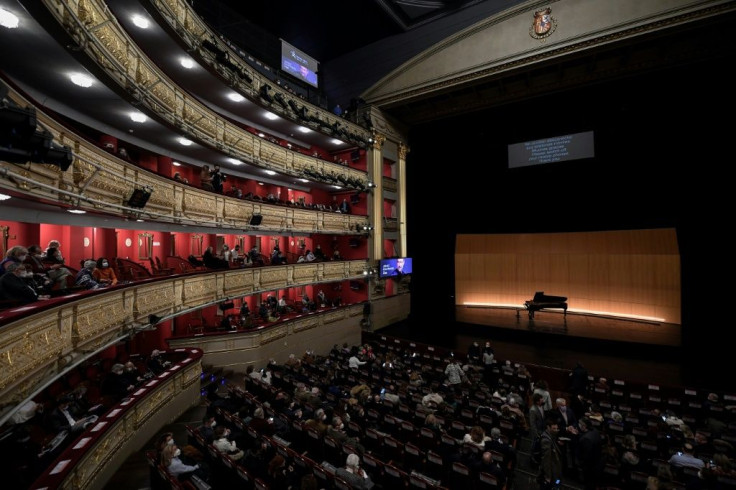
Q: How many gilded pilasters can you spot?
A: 2